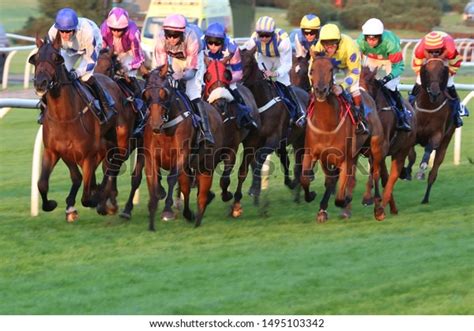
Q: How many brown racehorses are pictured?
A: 9